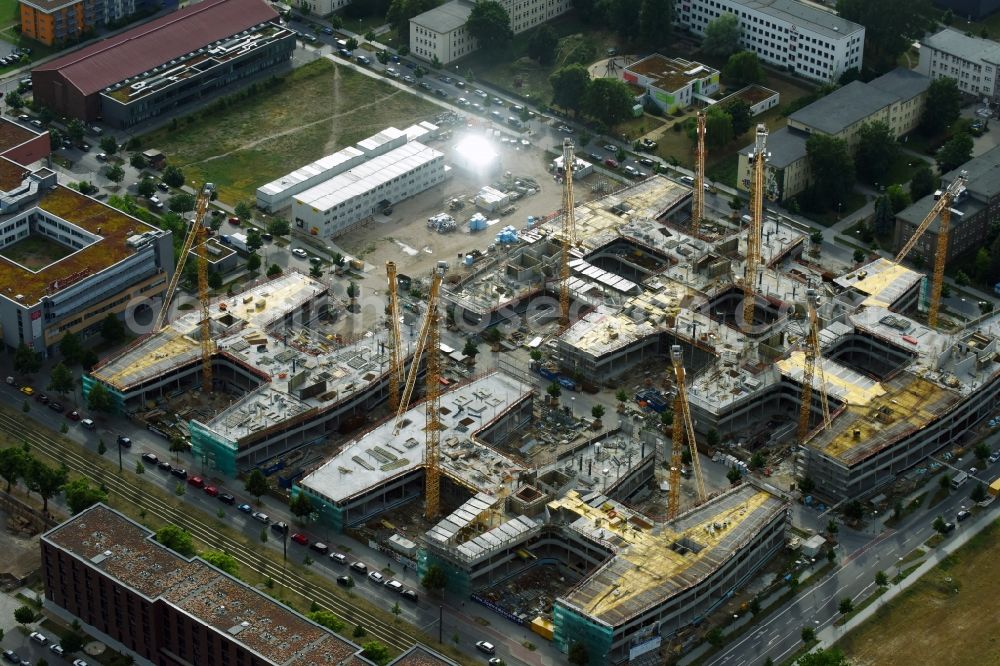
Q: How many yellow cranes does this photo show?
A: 9